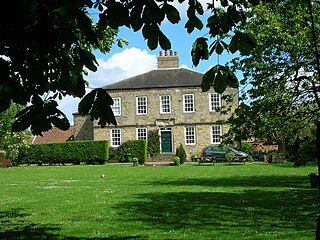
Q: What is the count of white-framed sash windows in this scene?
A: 9